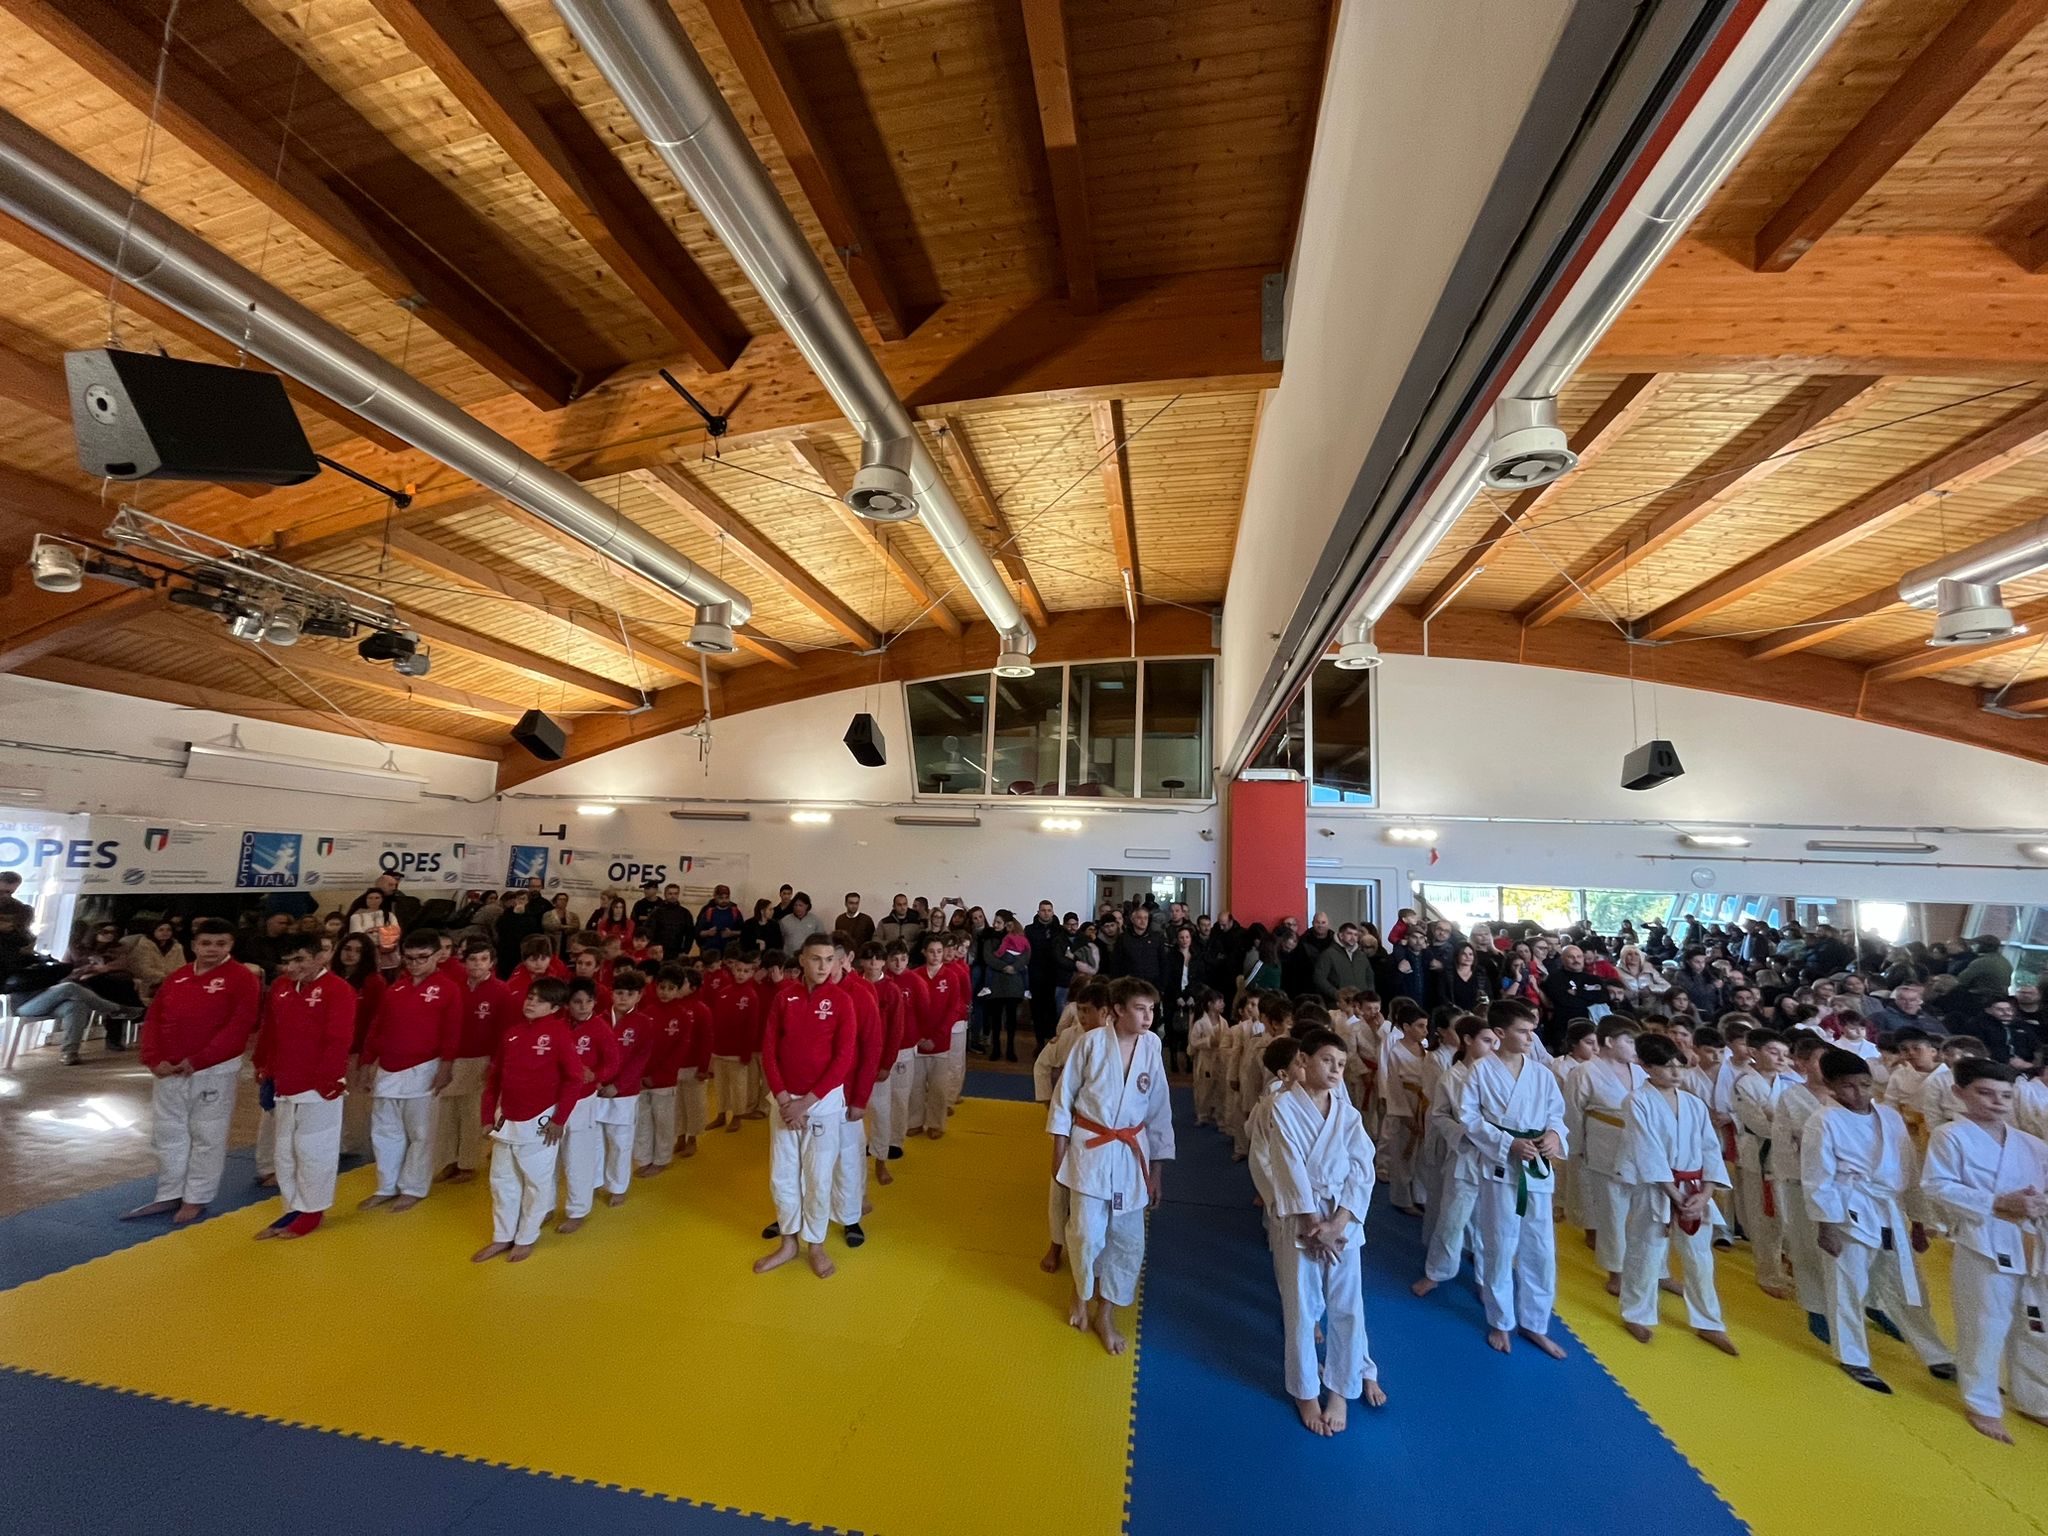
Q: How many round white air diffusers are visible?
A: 6